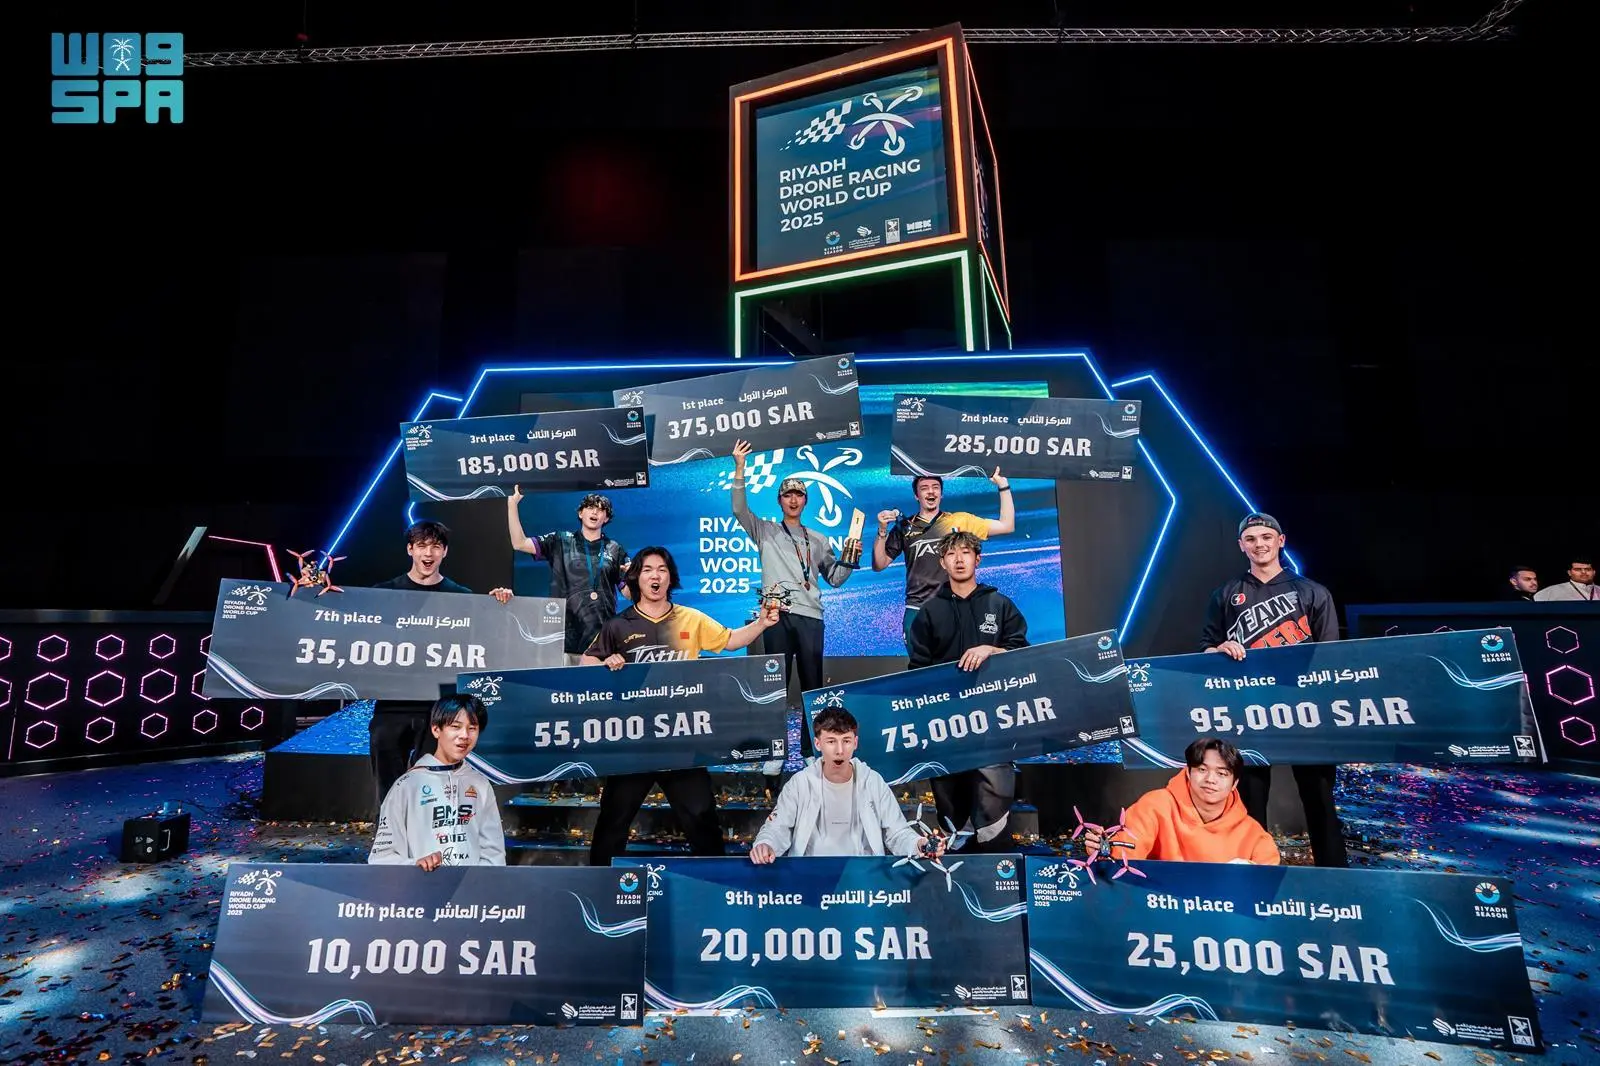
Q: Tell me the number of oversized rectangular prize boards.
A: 10